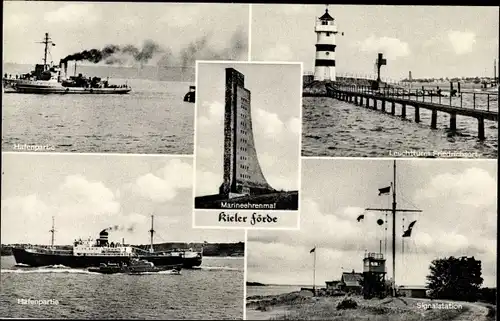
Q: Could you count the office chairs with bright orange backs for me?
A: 0